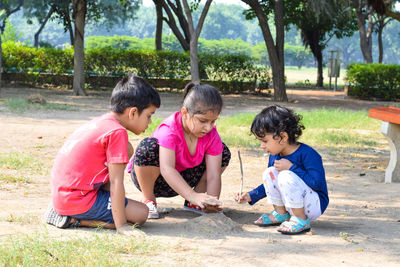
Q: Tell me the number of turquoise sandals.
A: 2